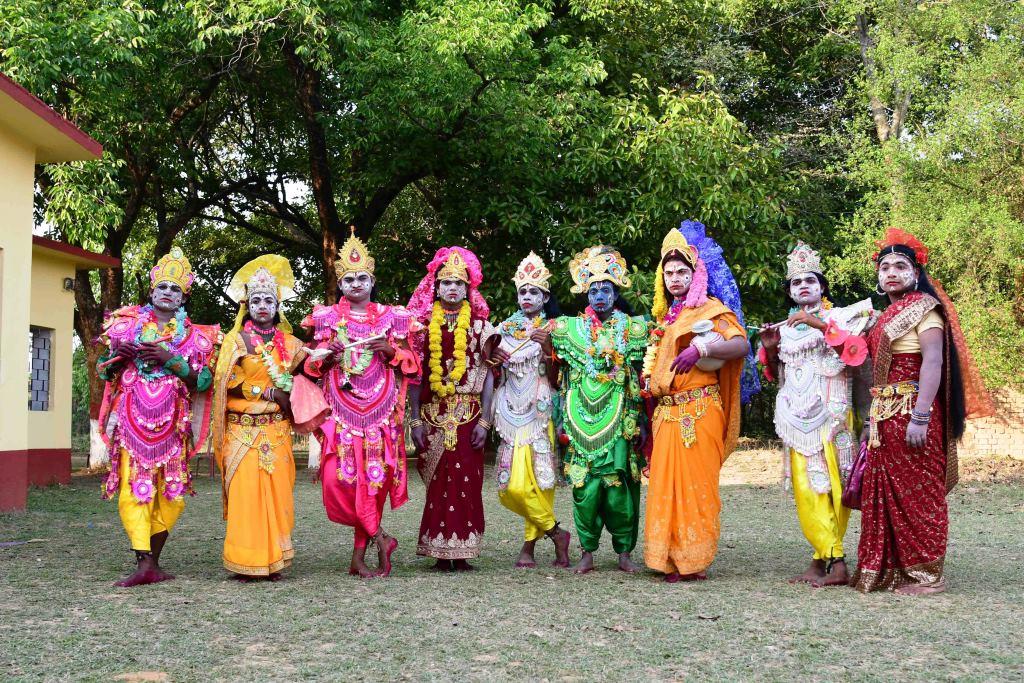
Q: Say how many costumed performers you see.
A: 9